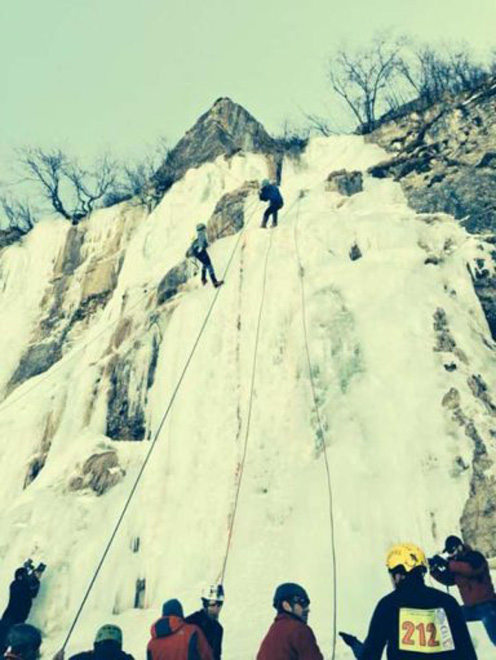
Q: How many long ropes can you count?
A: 3